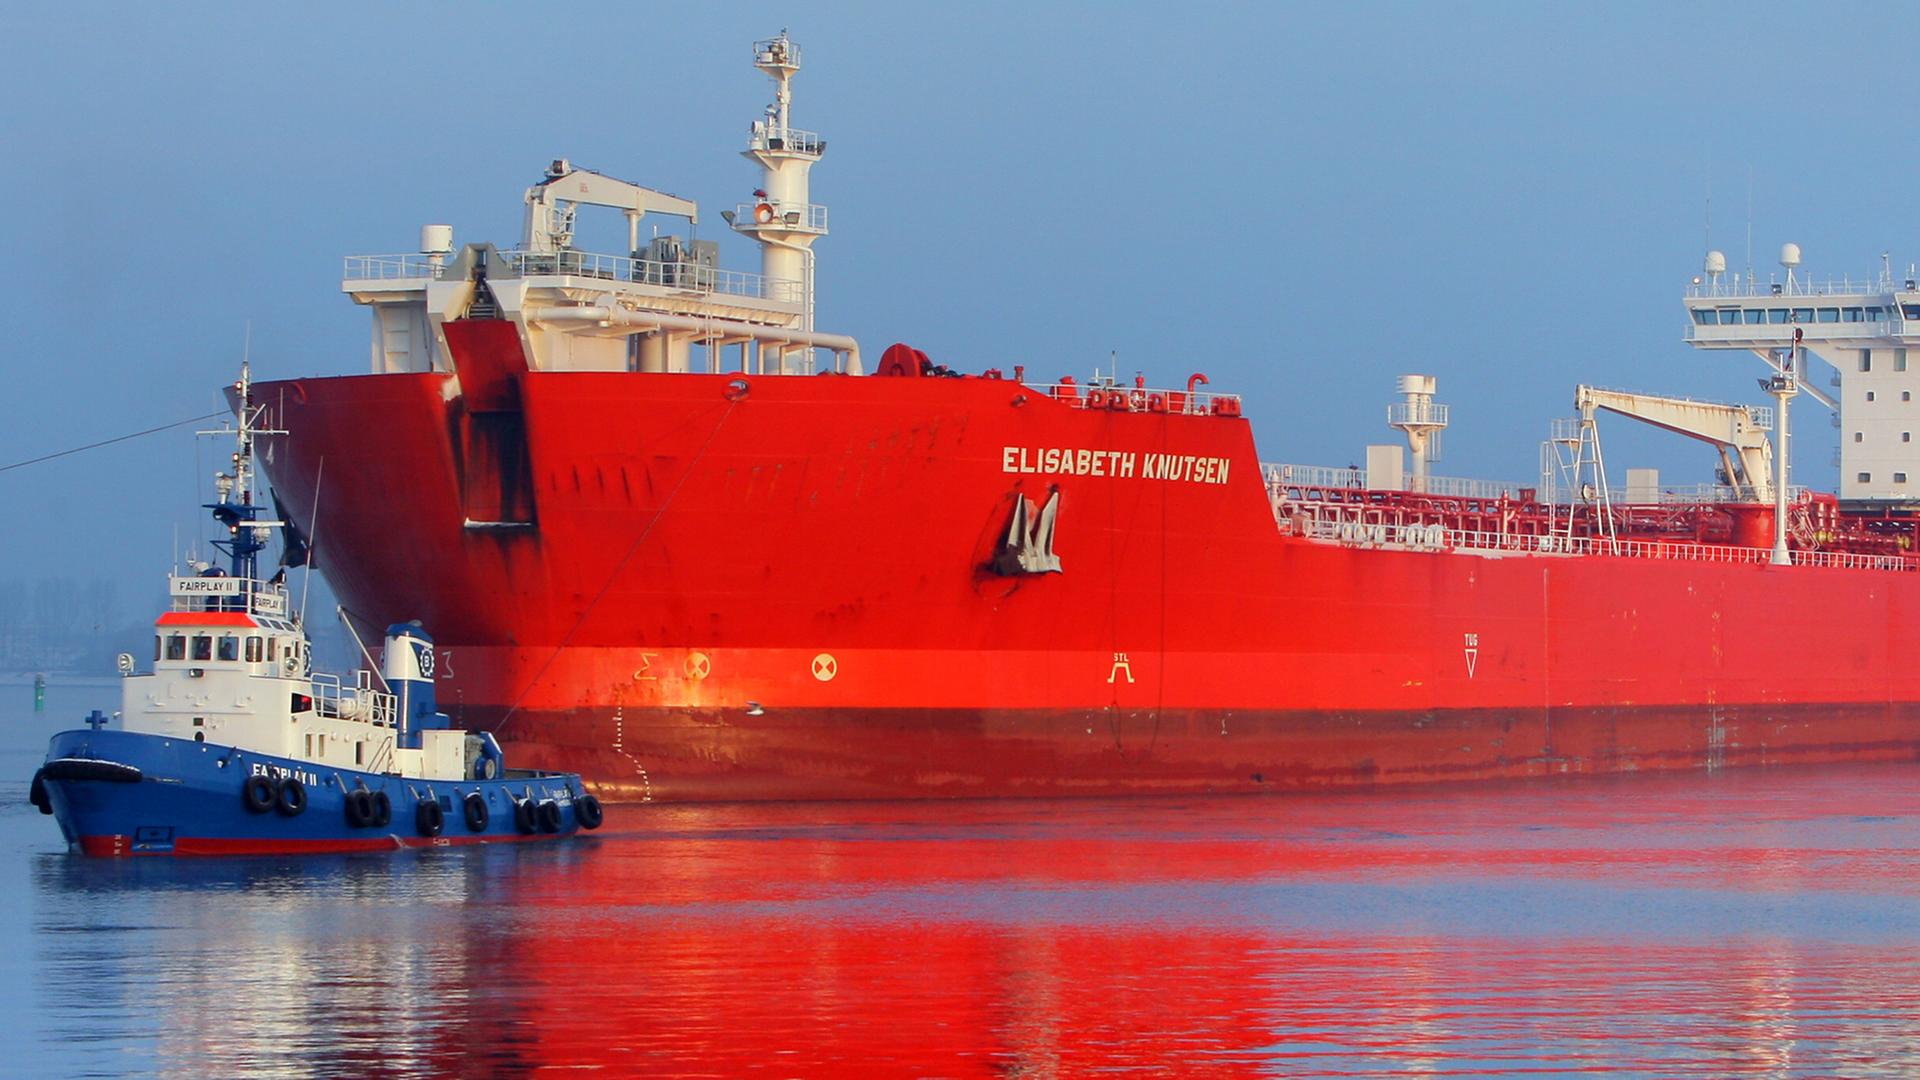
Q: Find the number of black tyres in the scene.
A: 9